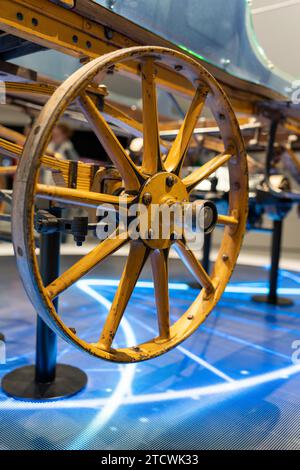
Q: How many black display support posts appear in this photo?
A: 3